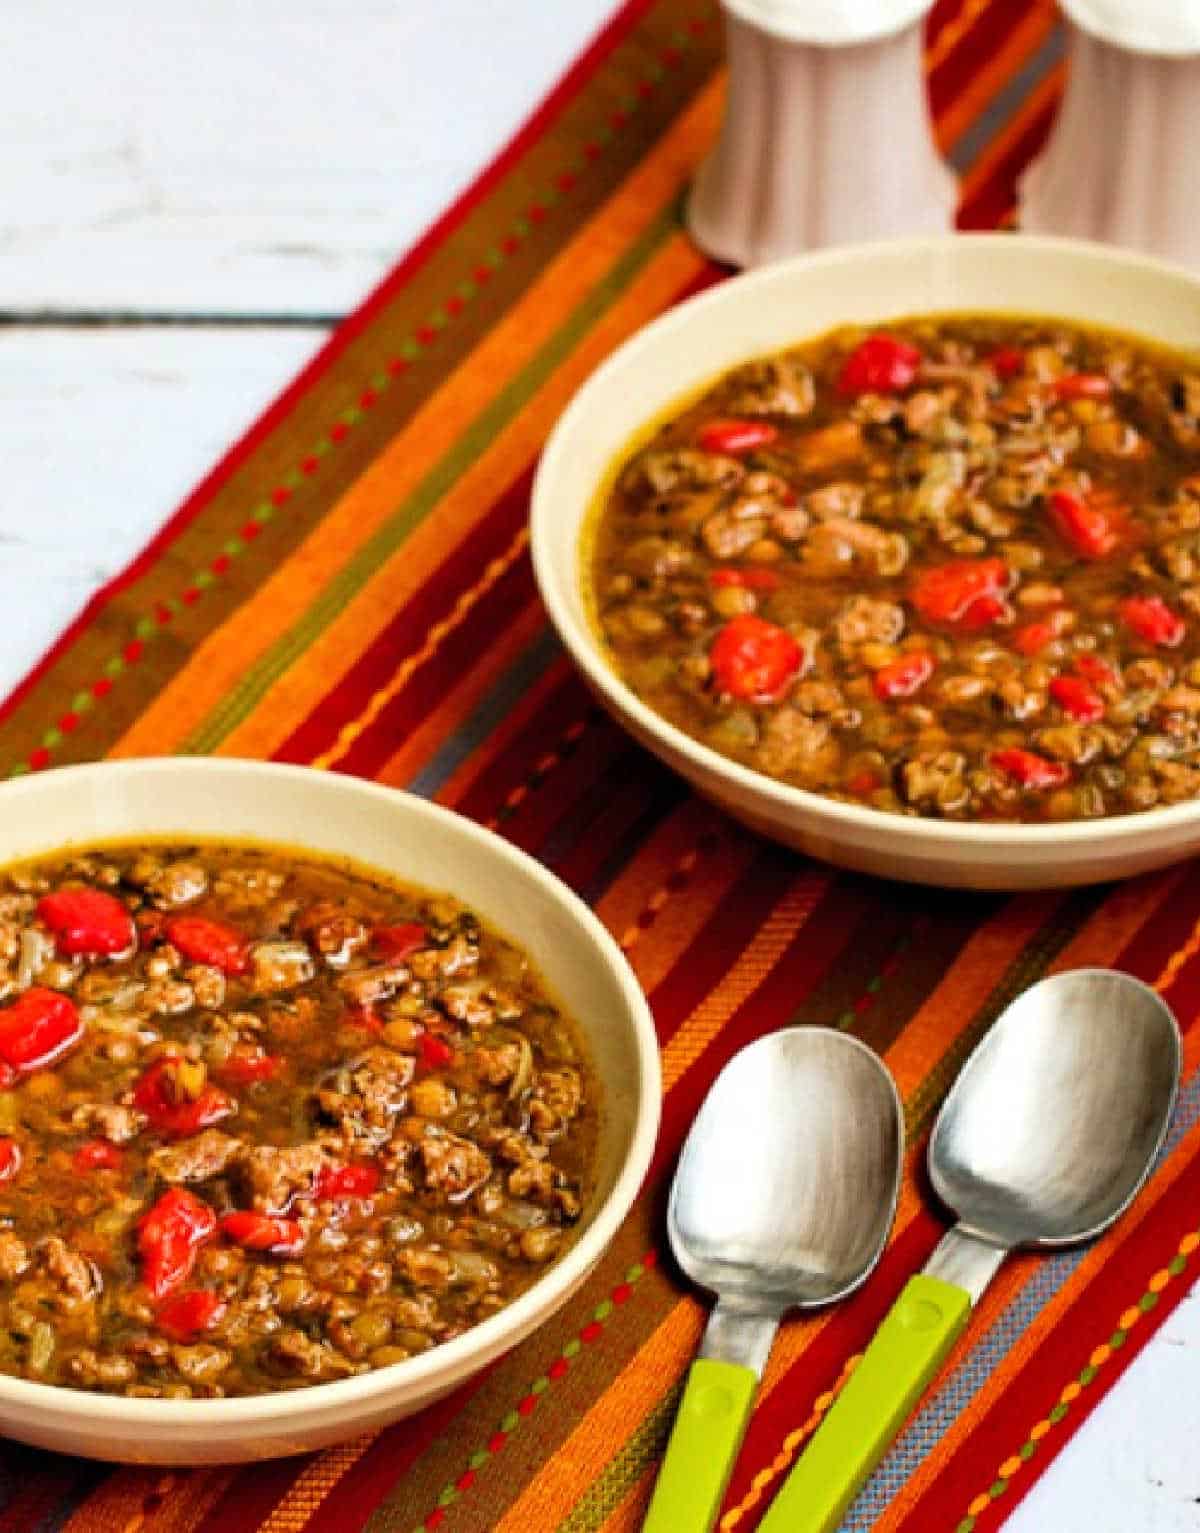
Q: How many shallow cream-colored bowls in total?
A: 2